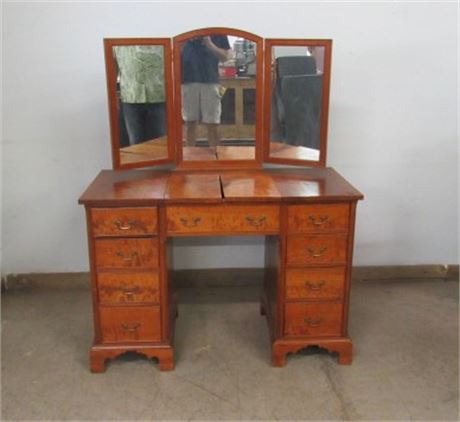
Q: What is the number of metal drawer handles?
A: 10